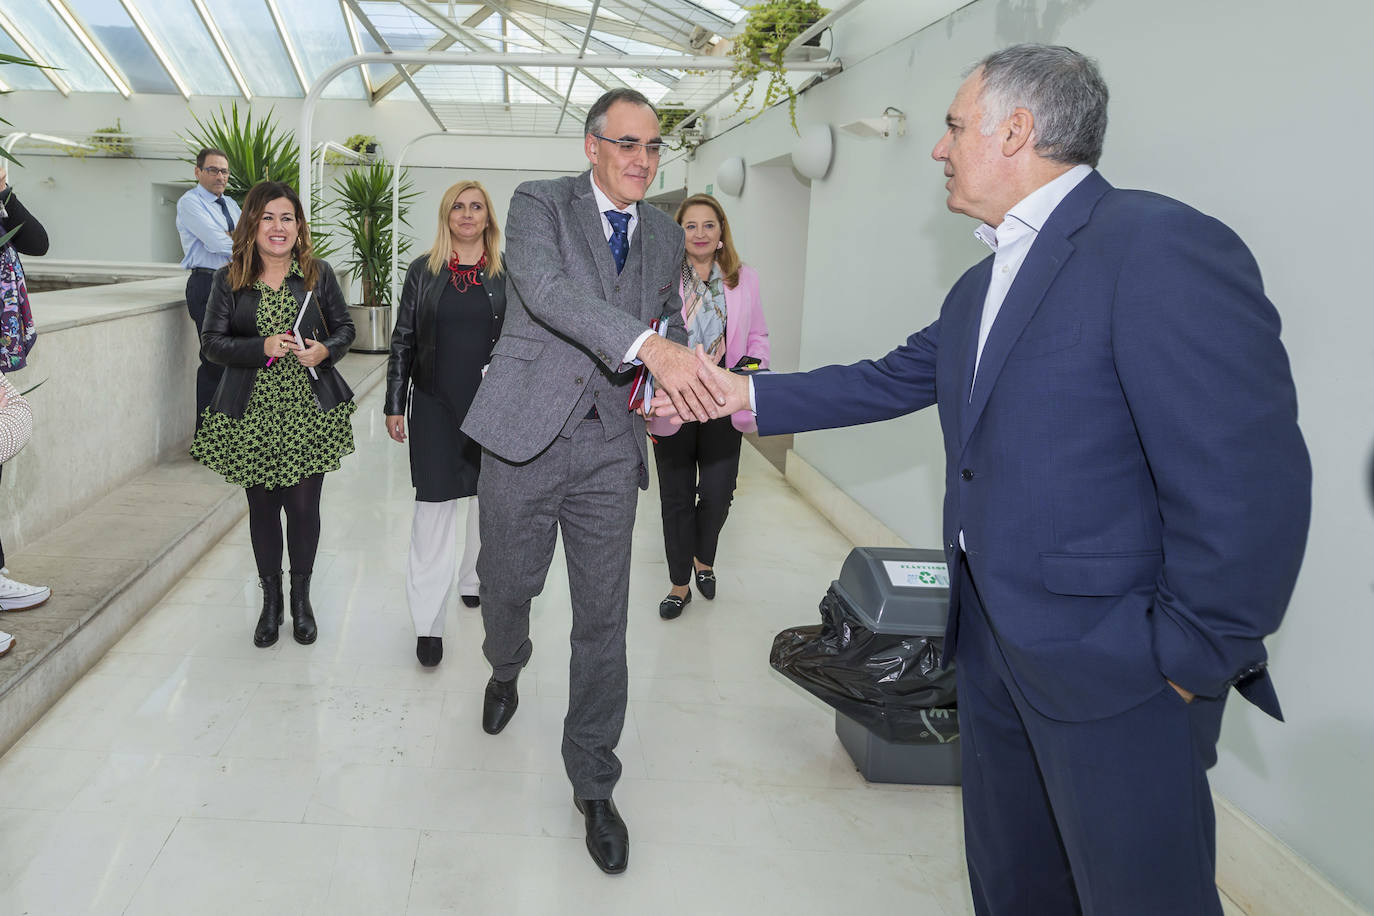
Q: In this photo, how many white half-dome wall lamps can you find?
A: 2